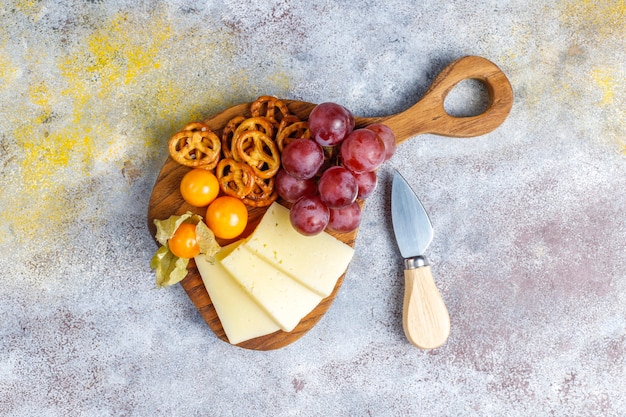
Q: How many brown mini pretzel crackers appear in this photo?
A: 11